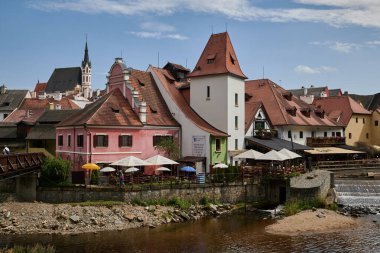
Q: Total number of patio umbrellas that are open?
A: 11